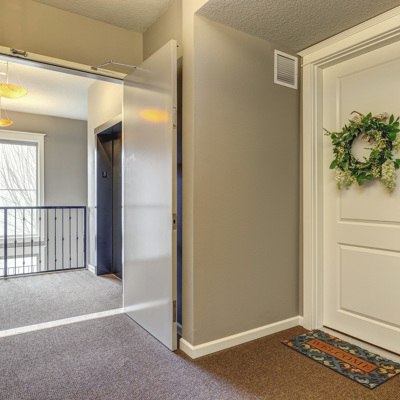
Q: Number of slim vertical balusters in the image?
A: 9